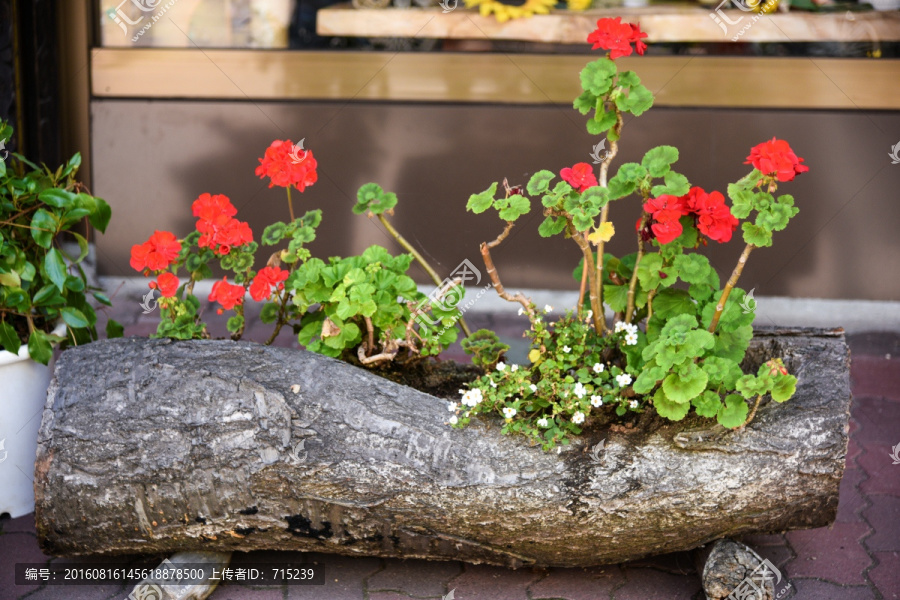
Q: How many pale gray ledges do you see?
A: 1